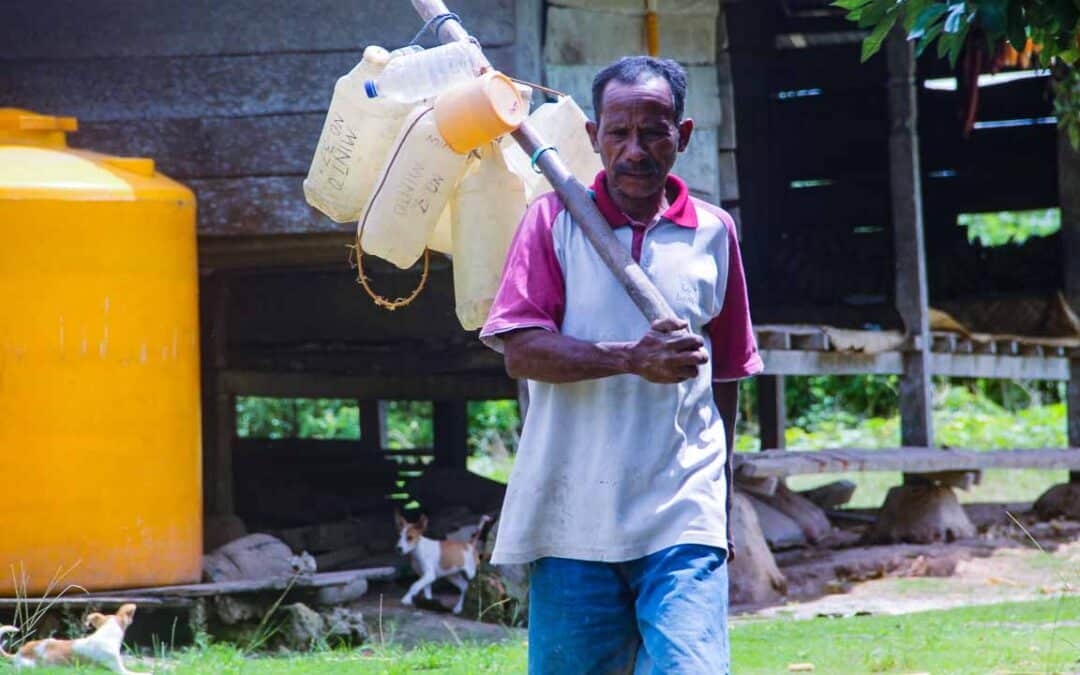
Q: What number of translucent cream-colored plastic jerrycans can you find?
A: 5